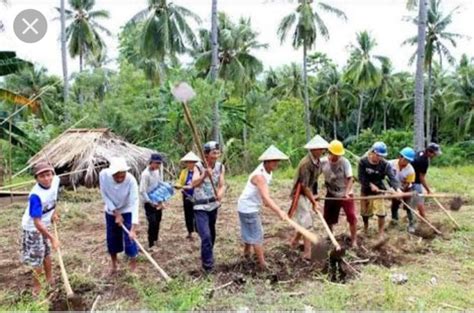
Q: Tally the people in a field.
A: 11